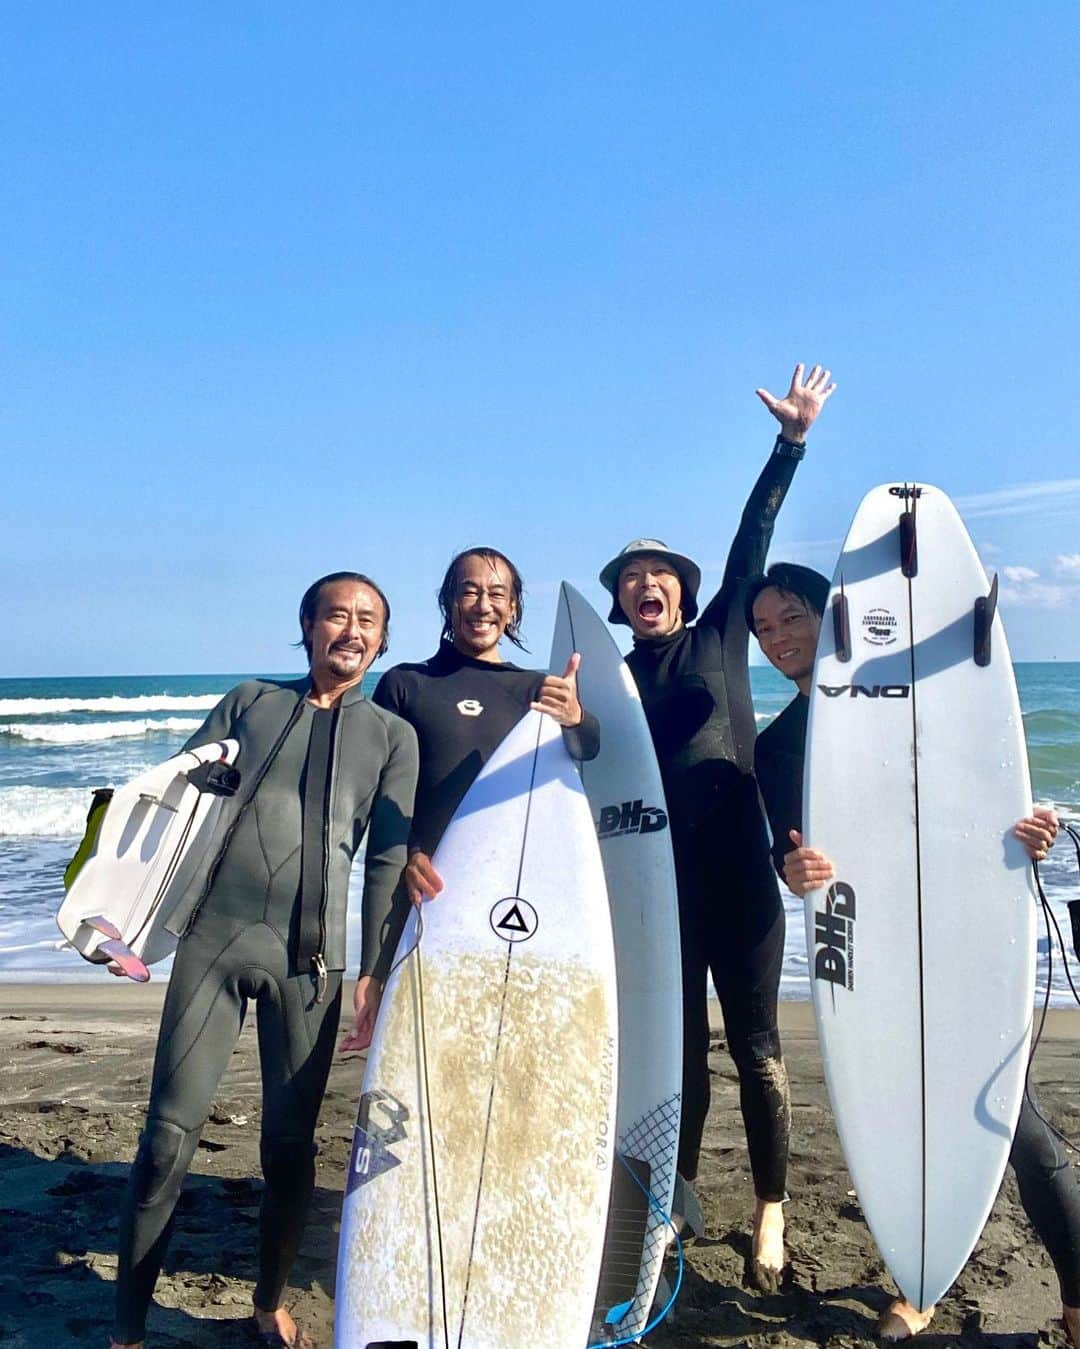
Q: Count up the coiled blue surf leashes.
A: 1